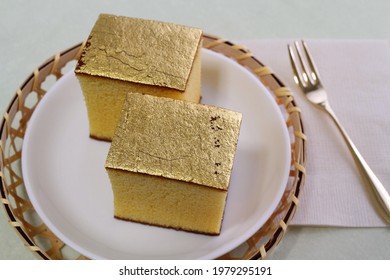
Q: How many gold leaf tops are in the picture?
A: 2